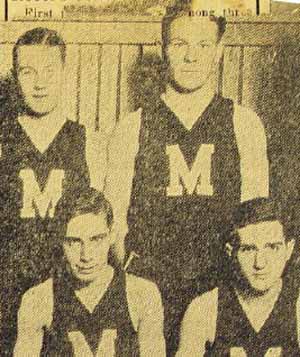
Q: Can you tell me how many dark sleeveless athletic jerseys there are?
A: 4